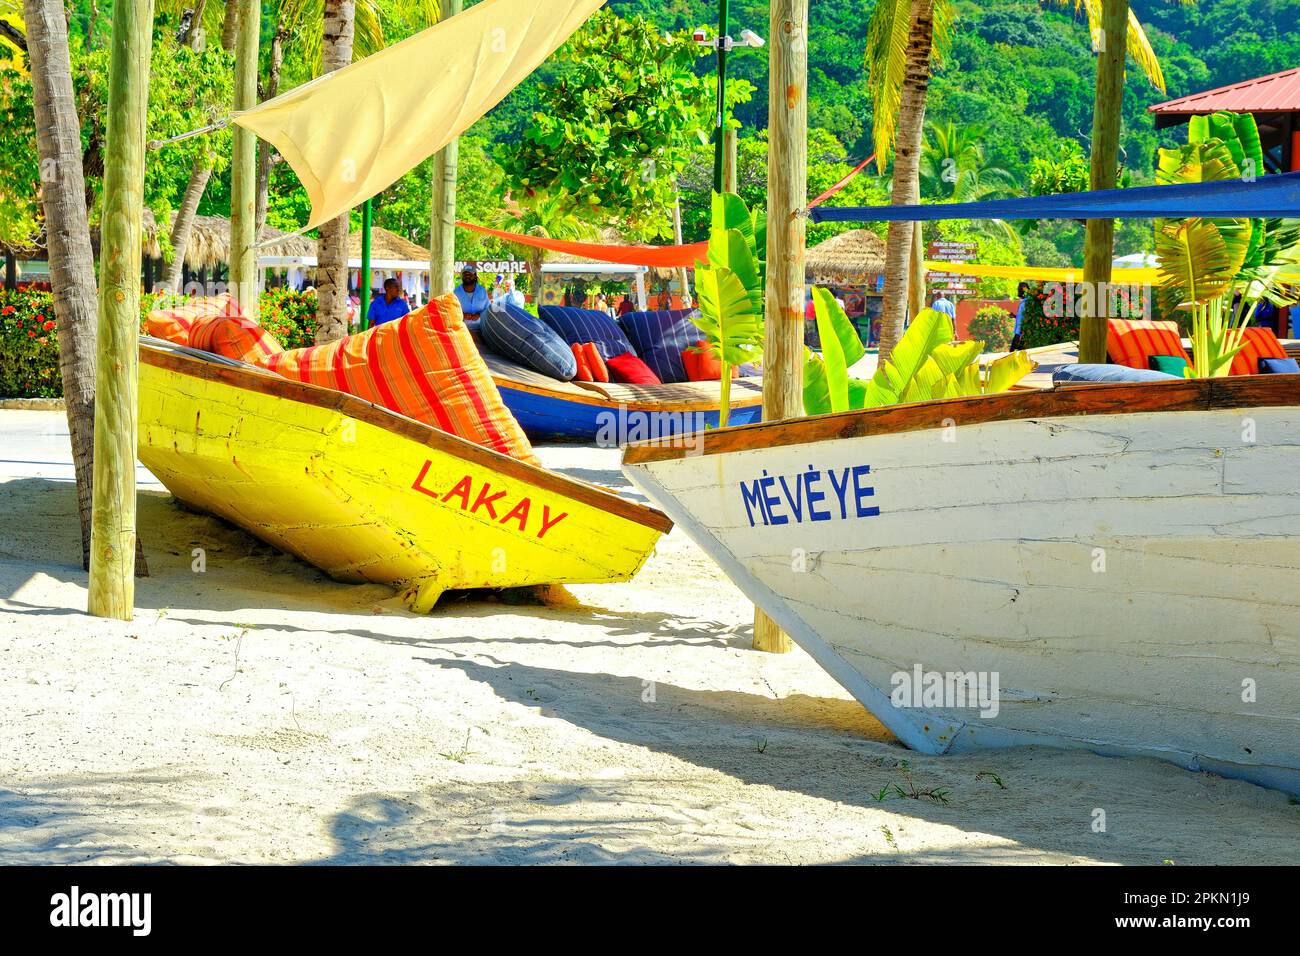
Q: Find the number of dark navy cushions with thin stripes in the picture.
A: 3